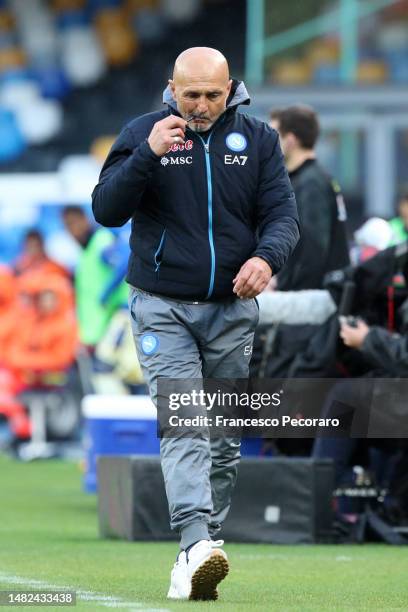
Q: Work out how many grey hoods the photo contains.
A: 1